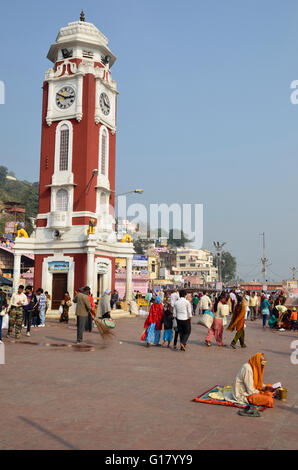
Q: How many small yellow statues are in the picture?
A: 3